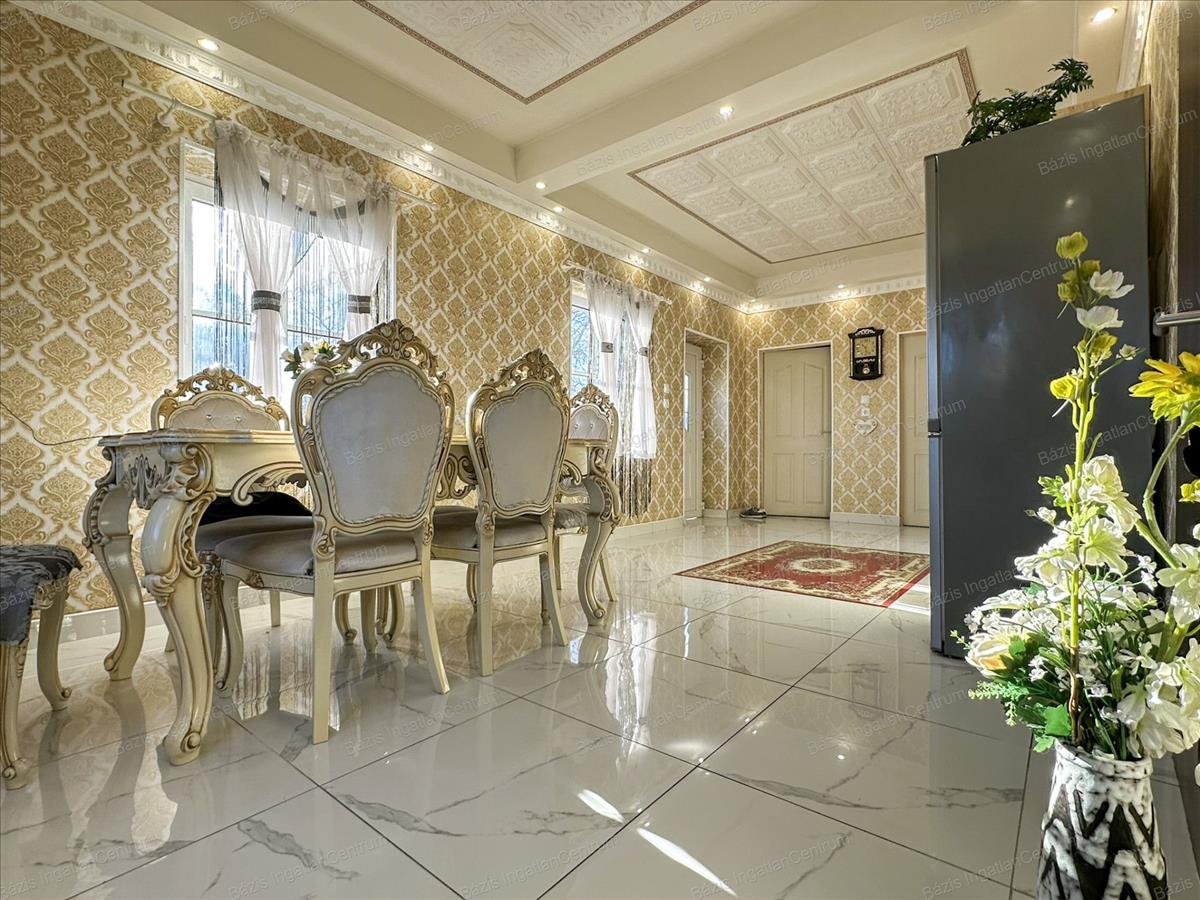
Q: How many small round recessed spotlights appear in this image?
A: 10